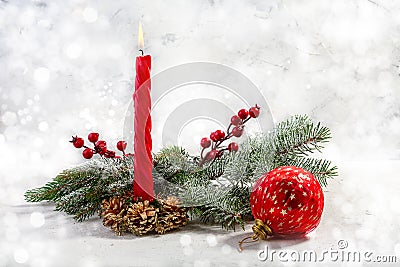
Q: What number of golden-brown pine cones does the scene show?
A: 3